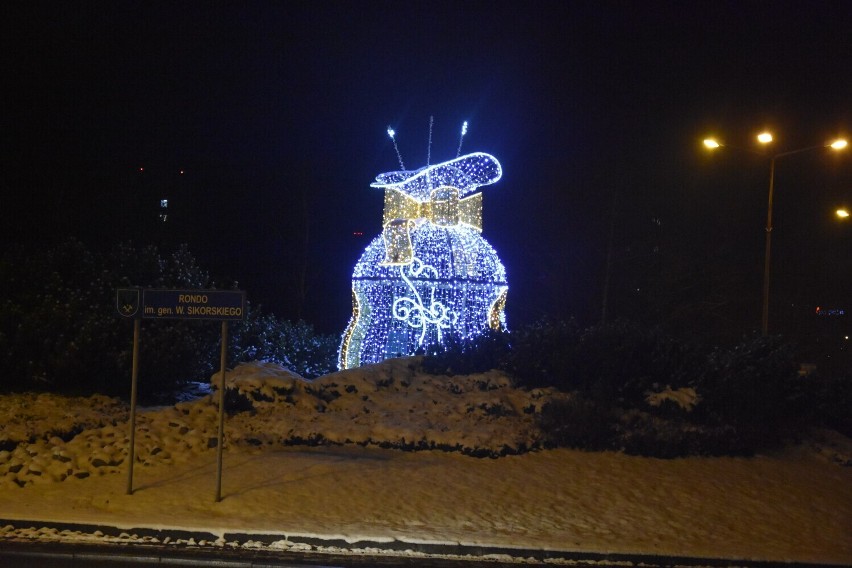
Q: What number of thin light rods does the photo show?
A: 3